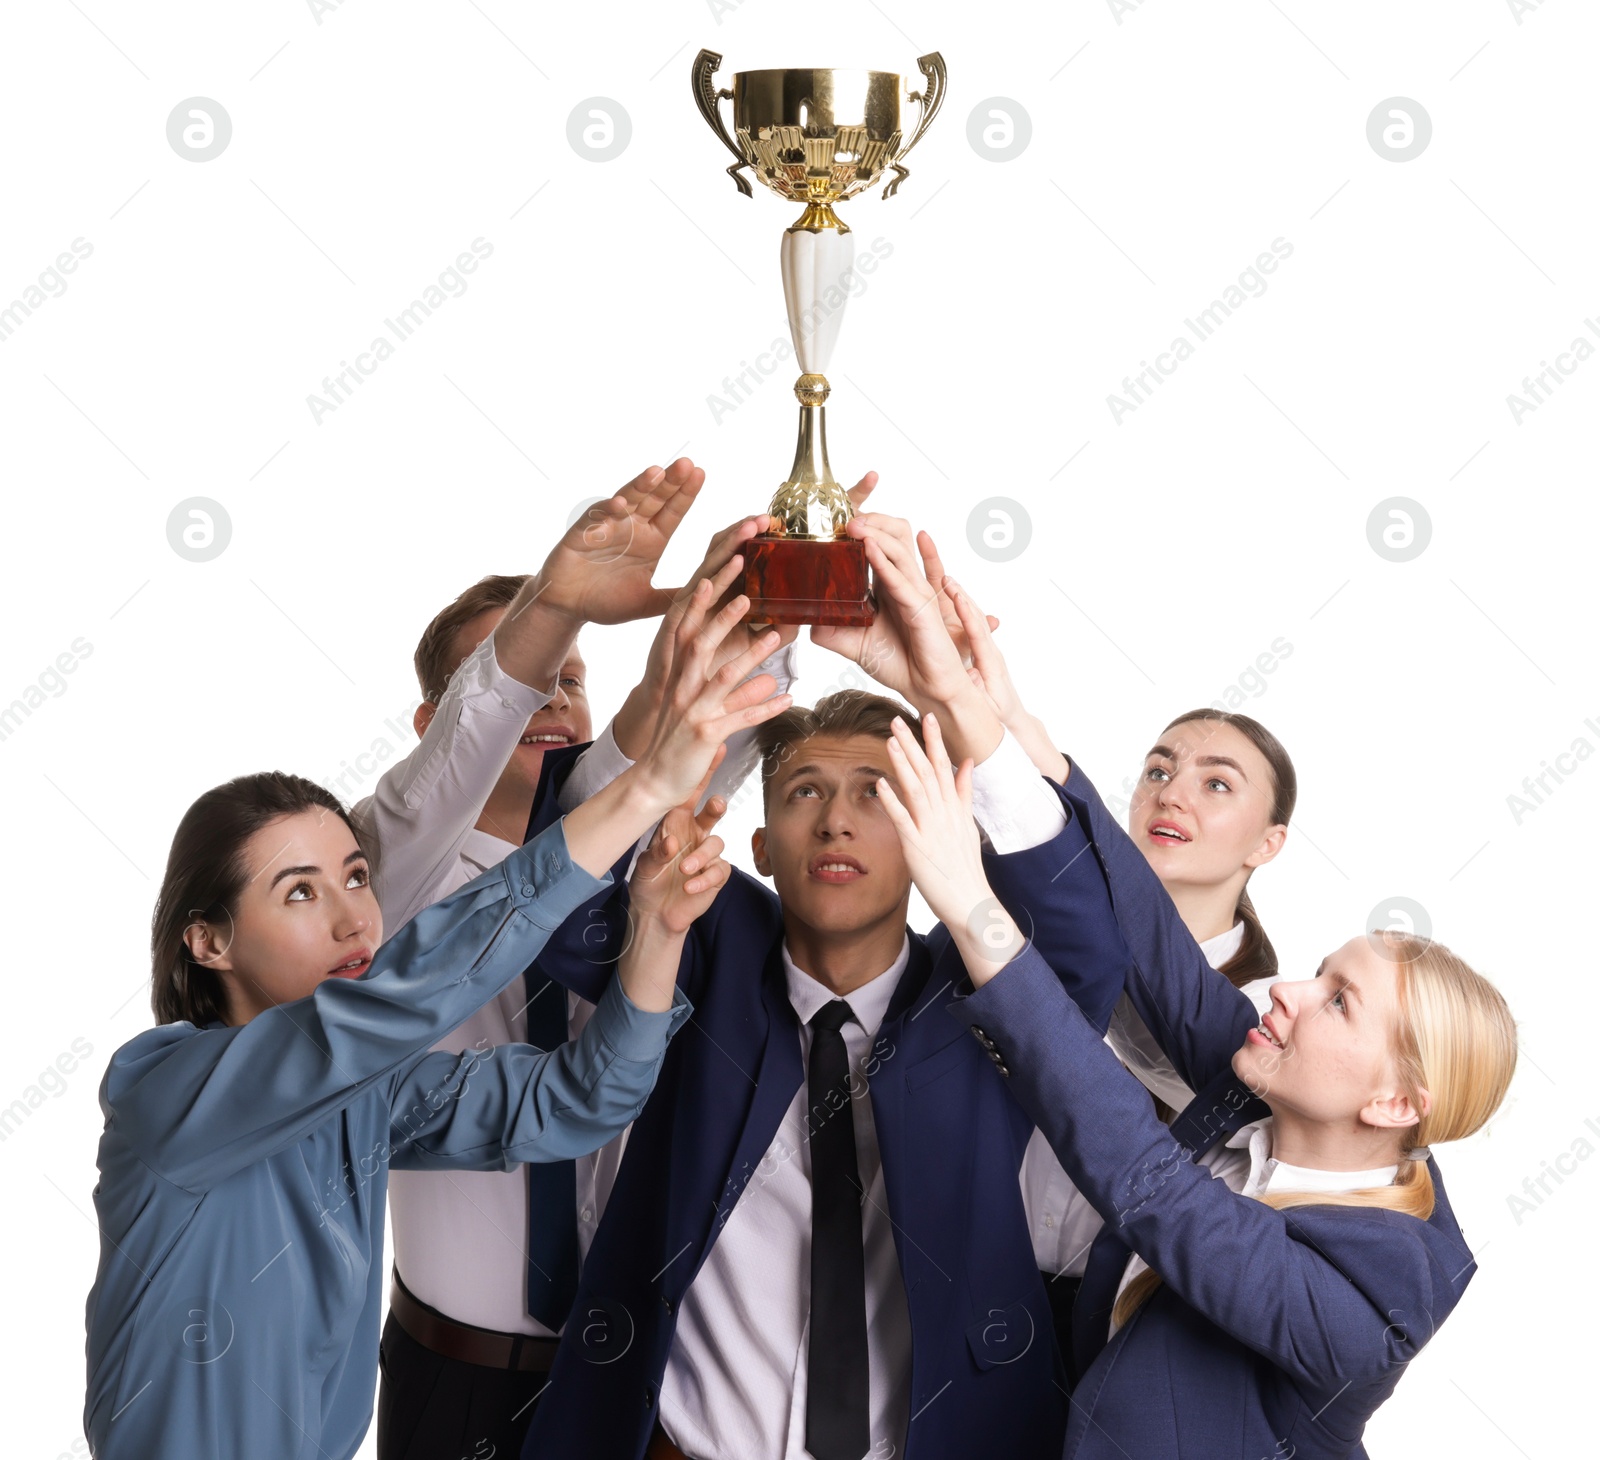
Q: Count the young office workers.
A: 5